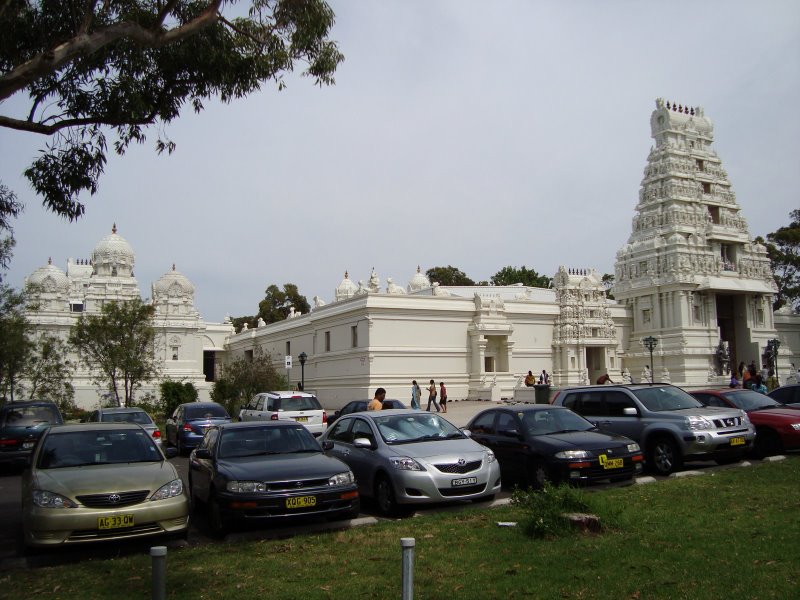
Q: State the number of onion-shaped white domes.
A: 5